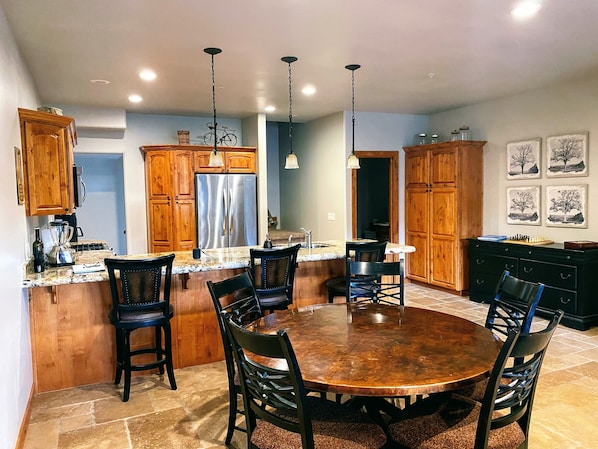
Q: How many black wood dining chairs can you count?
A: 5